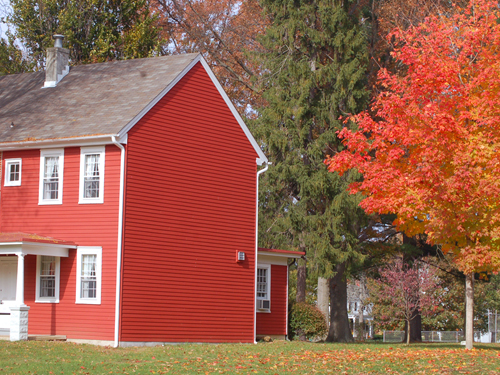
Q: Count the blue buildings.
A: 0